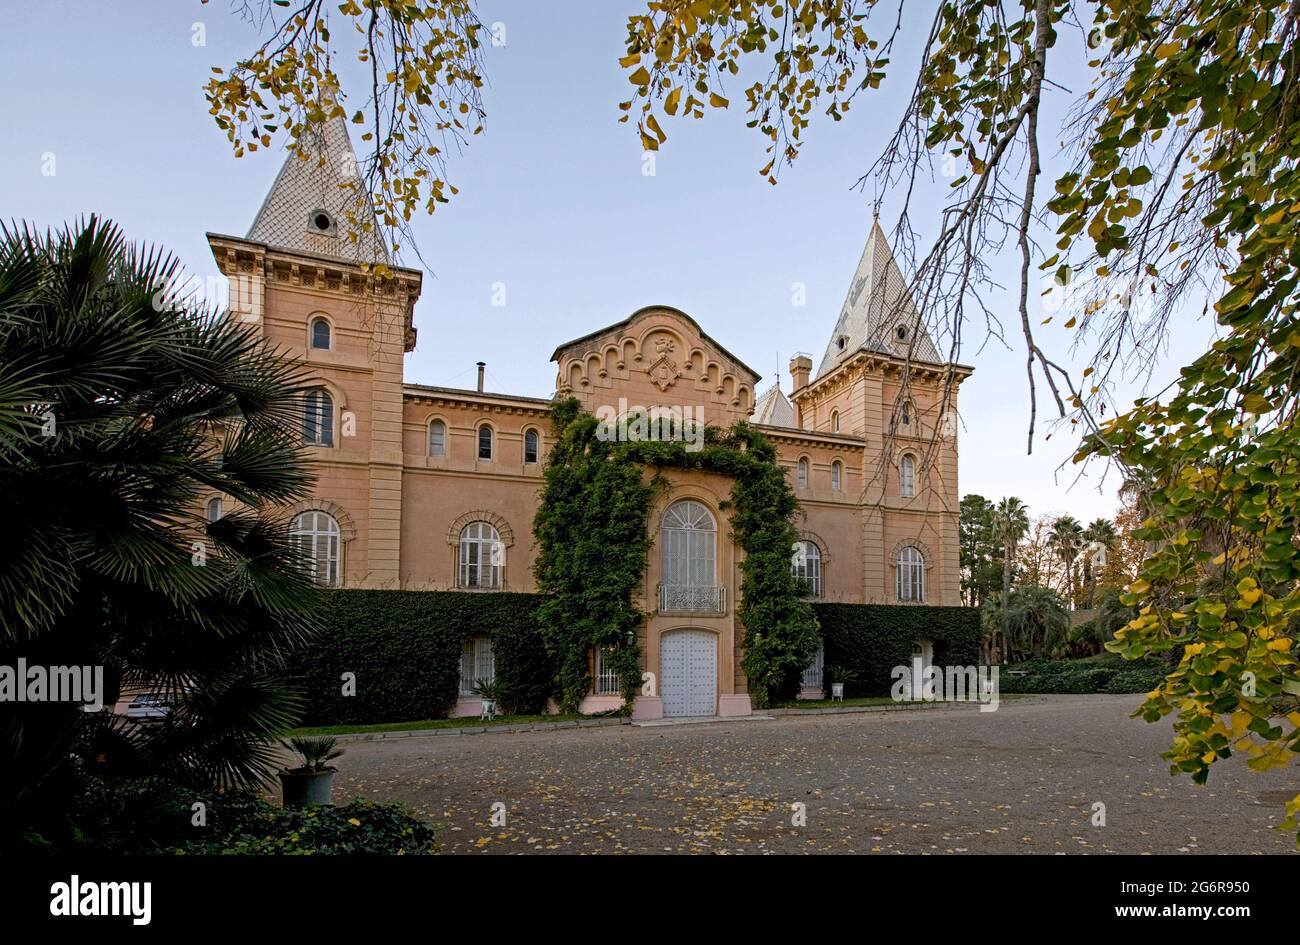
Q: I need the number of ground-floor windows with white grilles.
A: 3